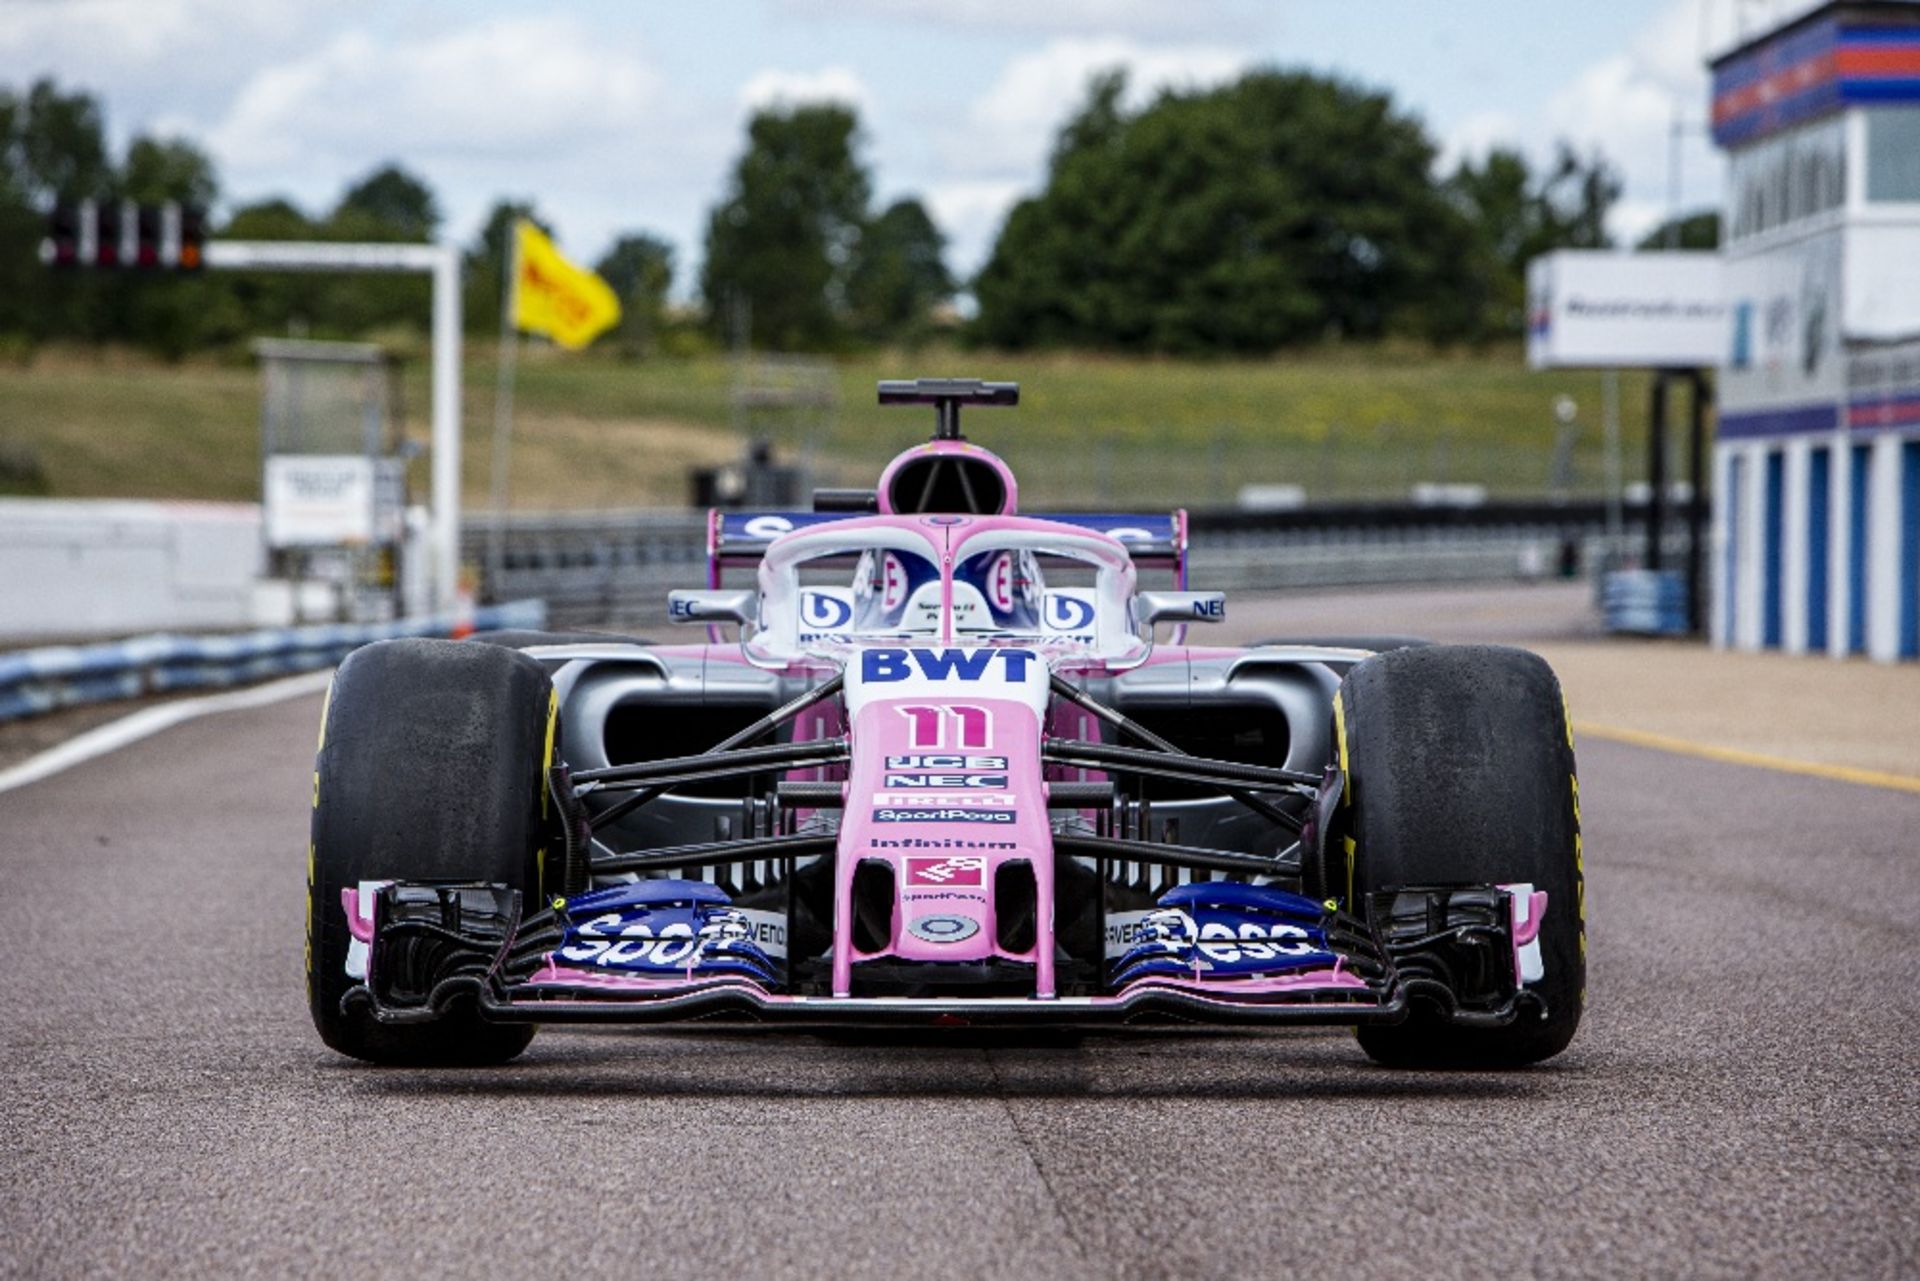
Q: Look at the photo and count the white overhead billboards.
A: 1